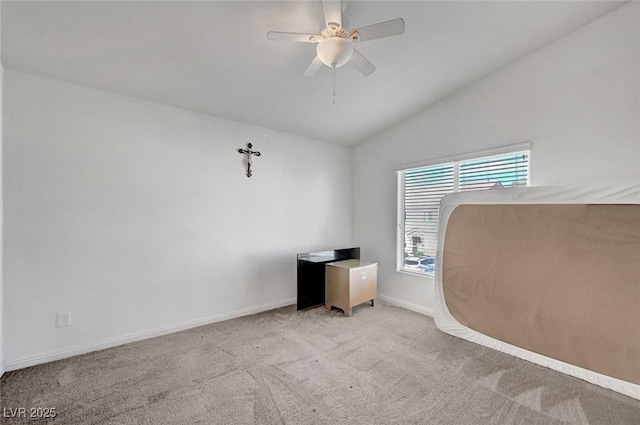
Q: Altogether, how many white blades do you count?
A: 5